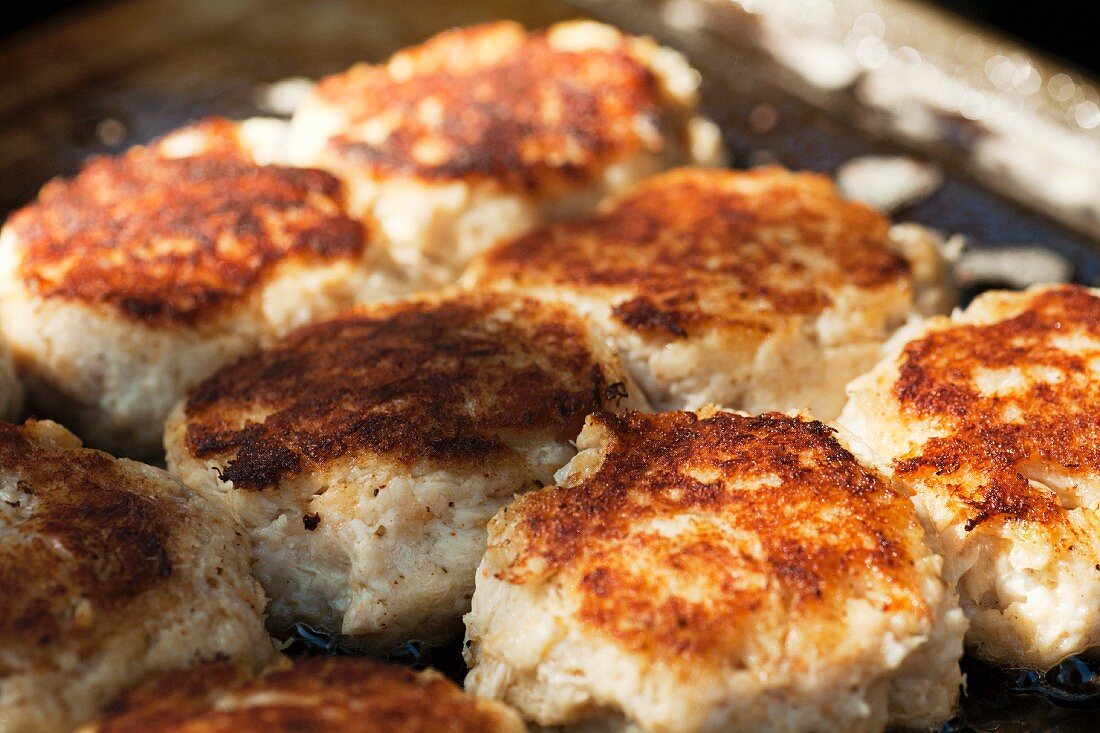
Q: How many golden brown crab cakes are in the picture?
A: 8